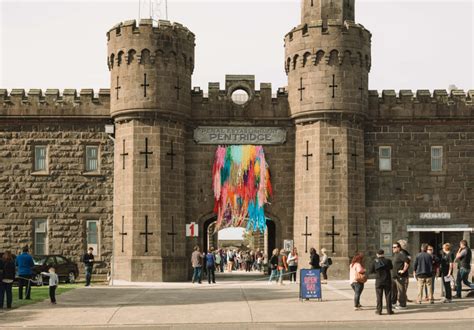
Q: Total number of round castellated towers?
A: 2